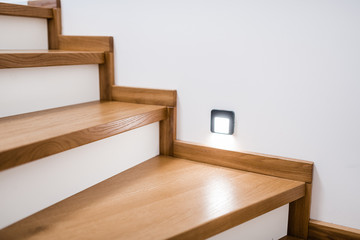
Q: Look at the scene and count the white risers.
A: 4